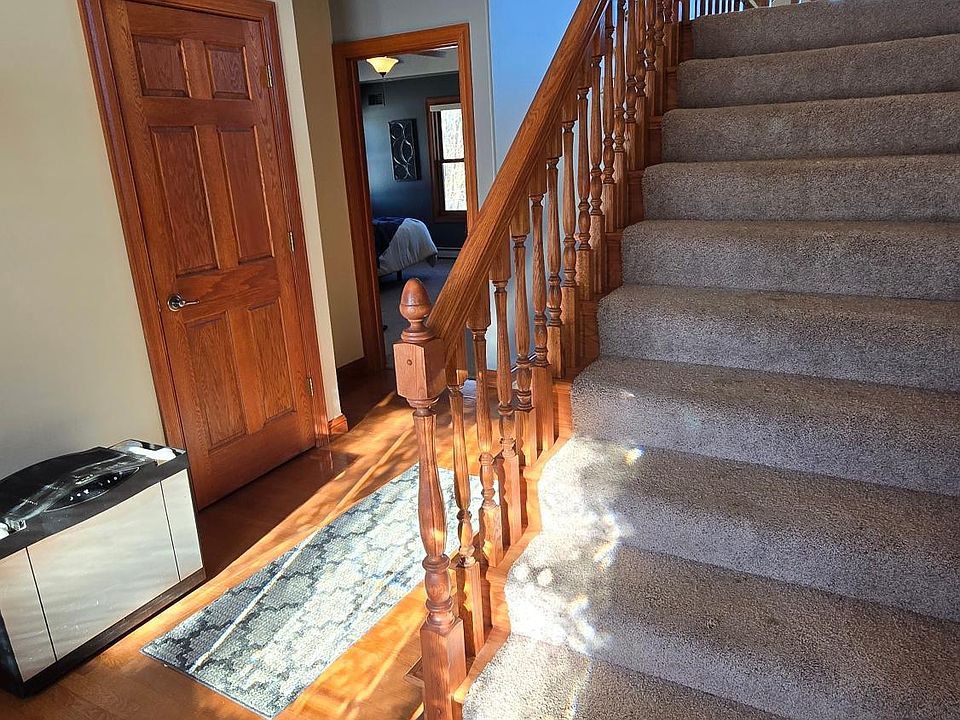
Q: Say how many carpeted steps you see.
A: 10